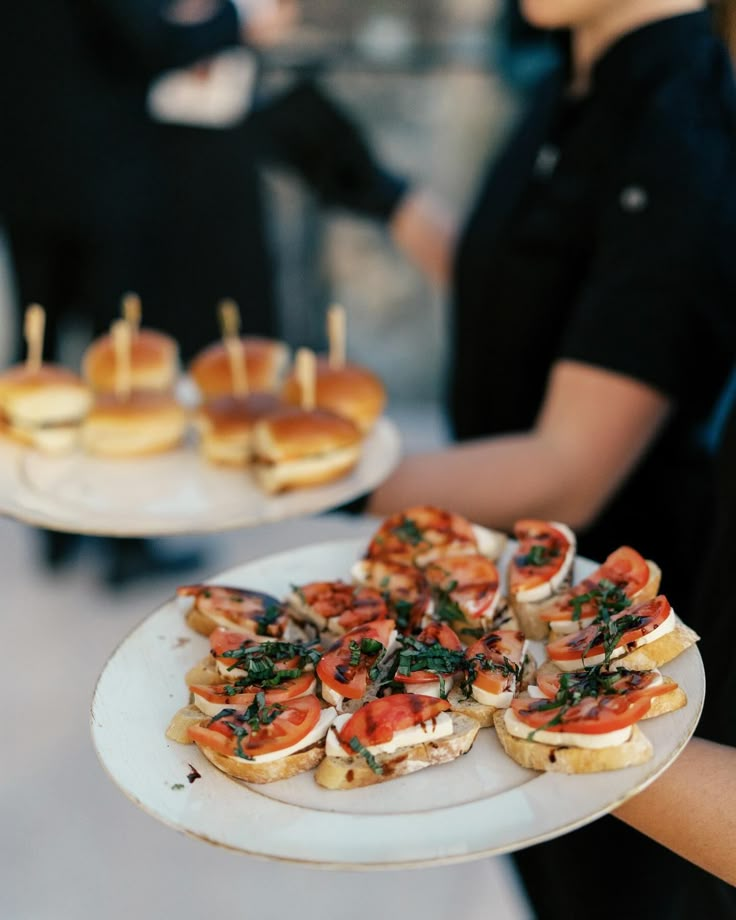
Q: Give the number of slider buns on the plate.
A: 7